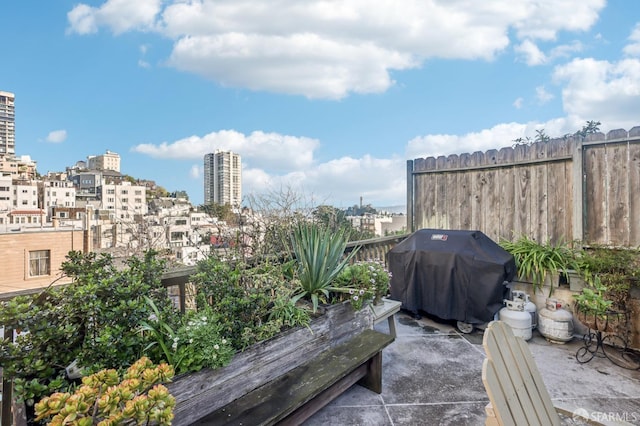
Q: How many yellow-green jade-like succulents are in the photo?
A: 1